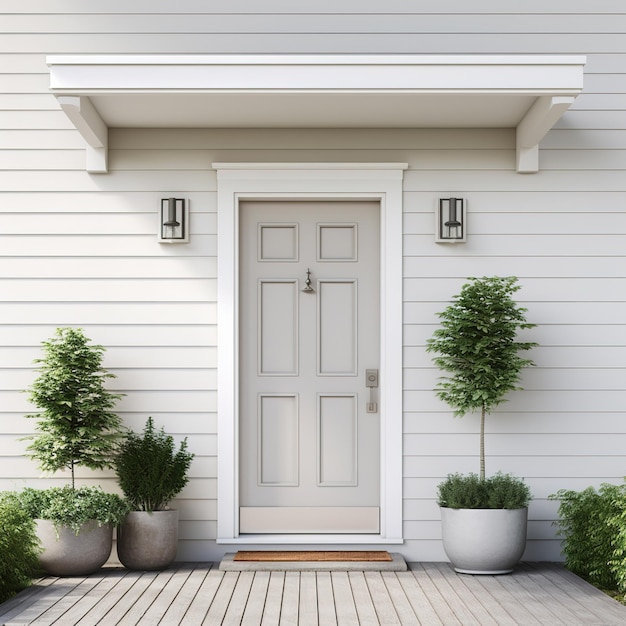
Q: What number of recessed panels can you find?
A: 6